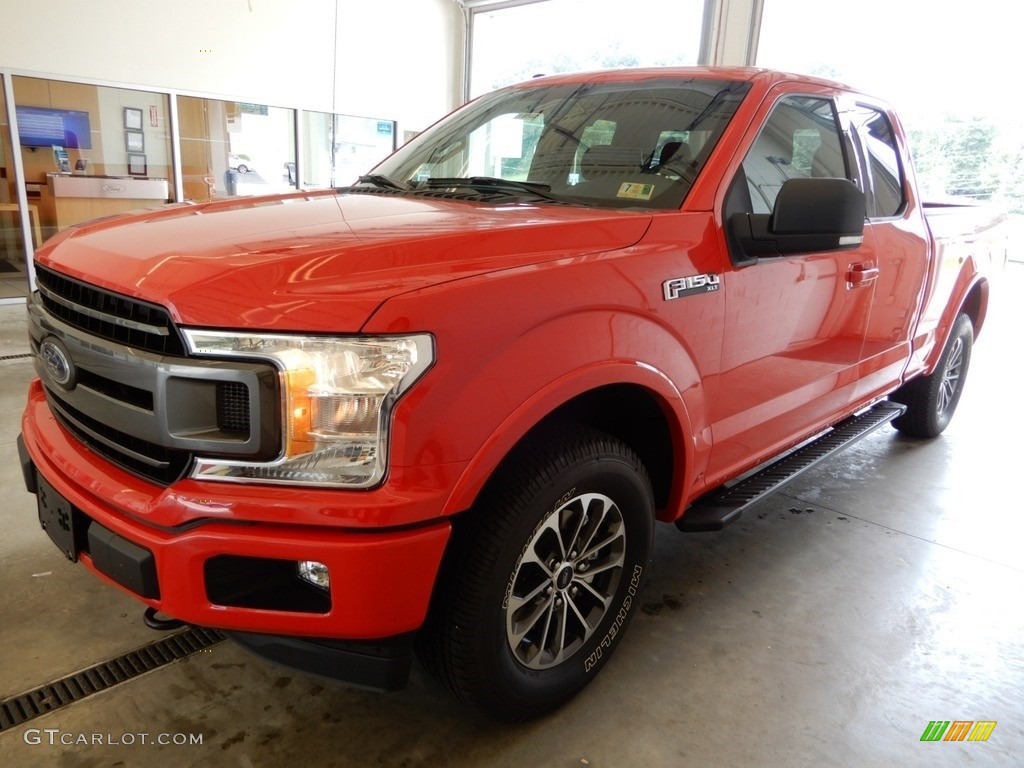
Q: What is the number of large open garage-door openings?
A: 2